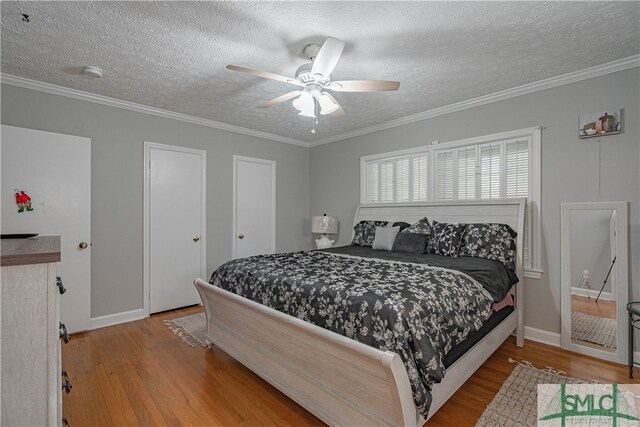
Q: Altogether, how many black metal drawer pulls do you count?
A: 4